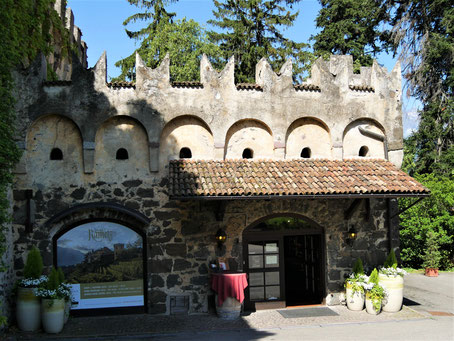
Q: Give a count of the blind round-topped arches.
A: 6